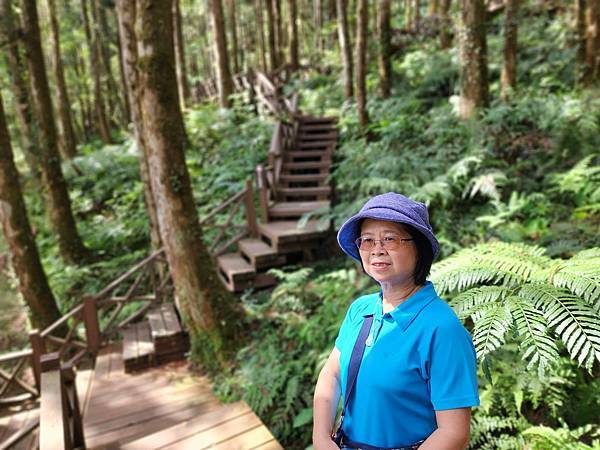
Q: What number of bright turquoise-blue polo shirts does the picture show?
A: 1